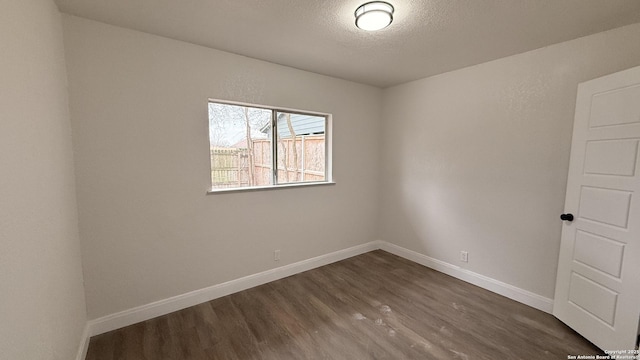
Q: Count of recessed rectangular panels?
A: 5